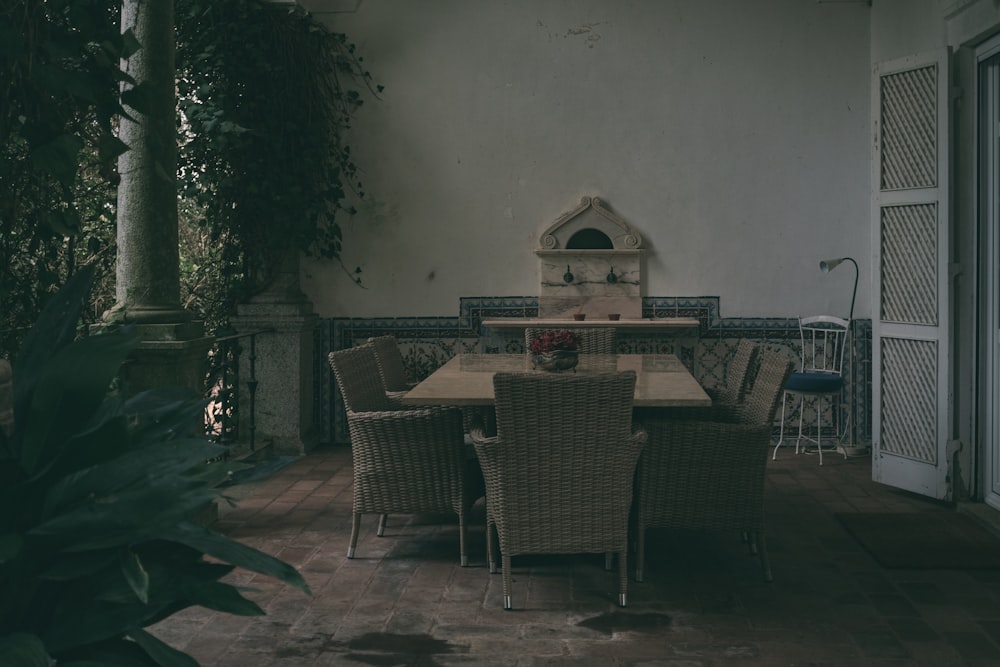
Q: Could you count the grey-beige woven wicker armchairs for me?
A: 6